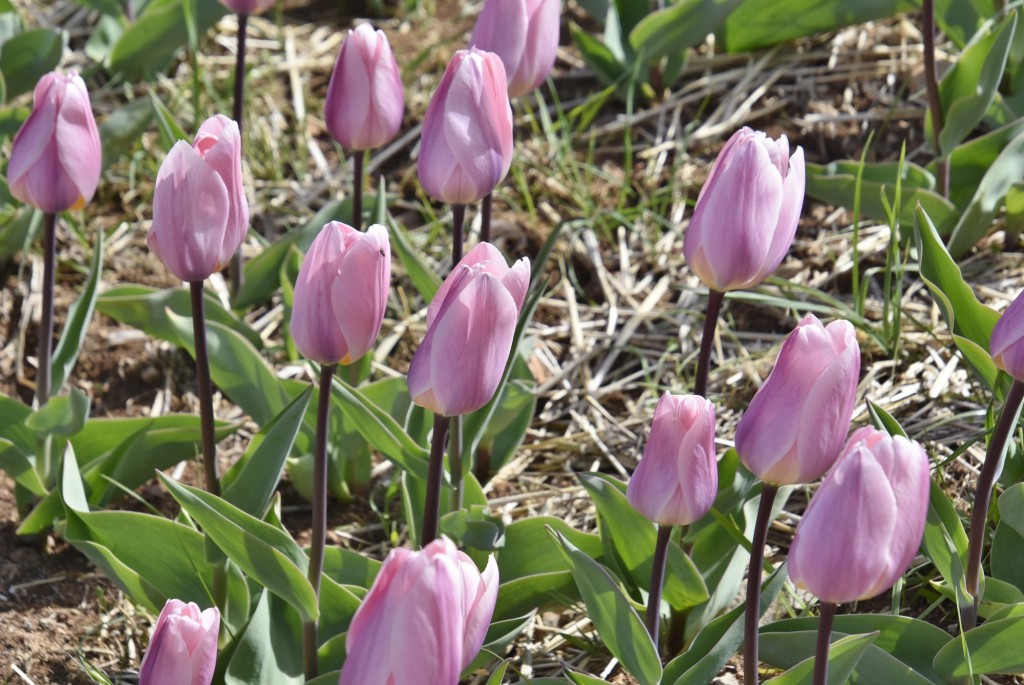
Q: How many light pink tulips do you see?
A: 15